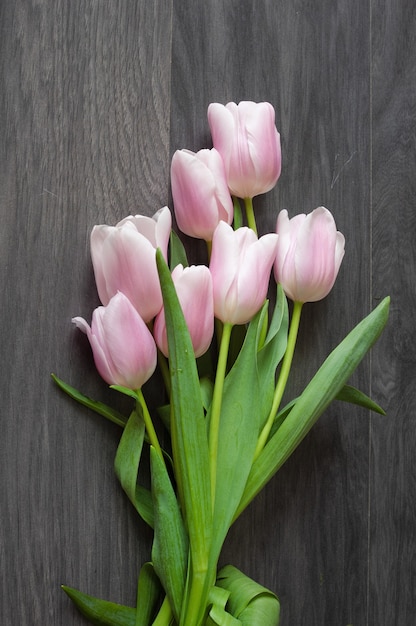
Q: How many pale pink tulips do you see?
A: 7